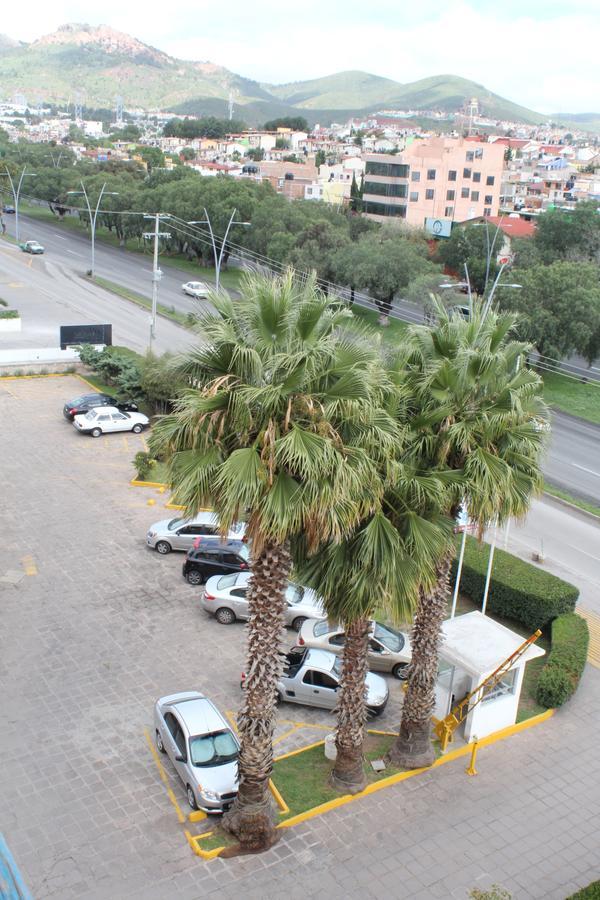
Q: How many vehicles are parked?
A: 8